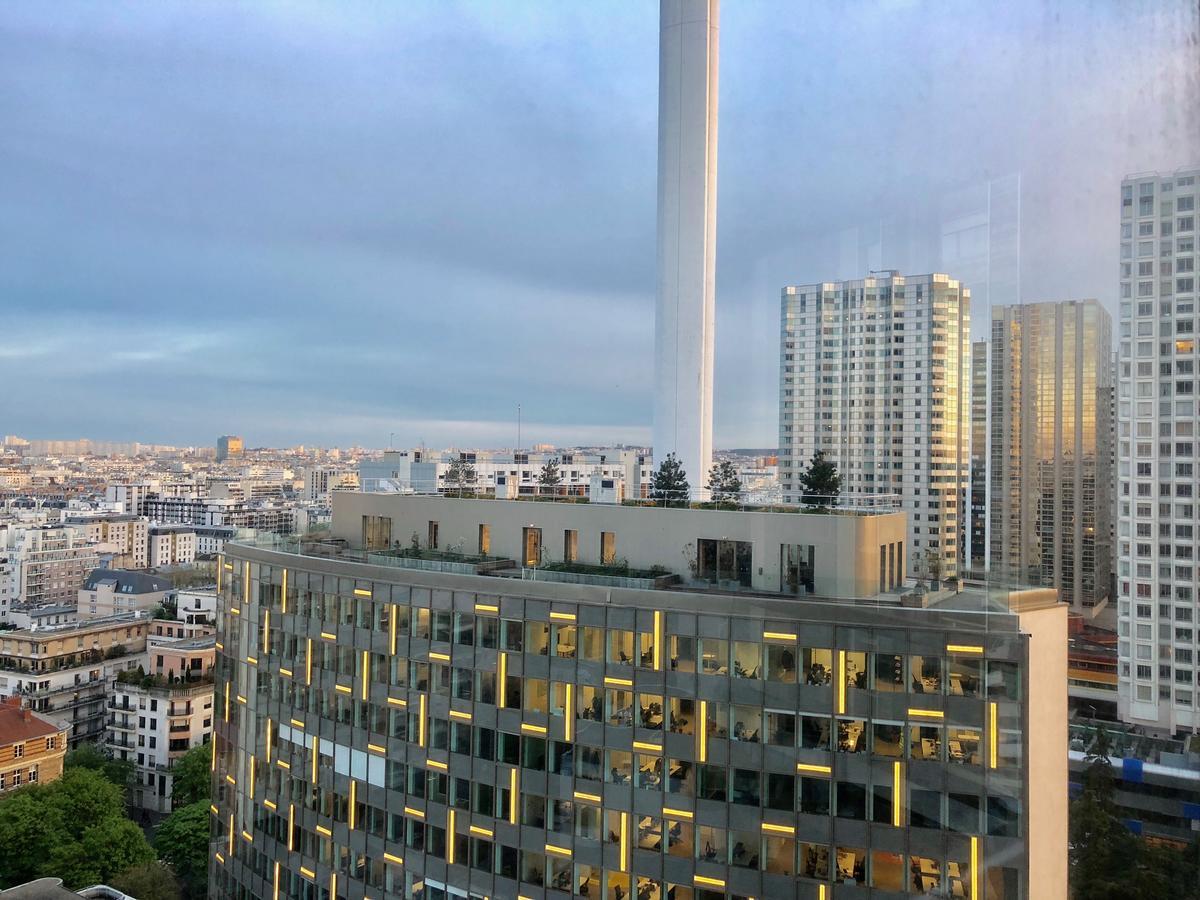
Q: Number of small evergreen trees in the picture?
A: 5